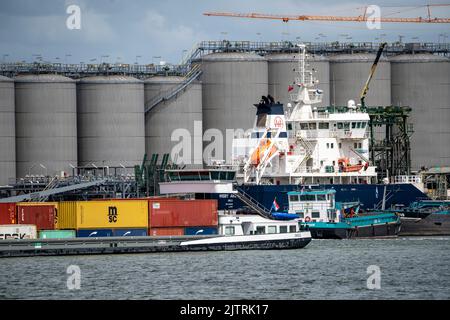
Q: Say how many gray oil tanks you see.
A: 8